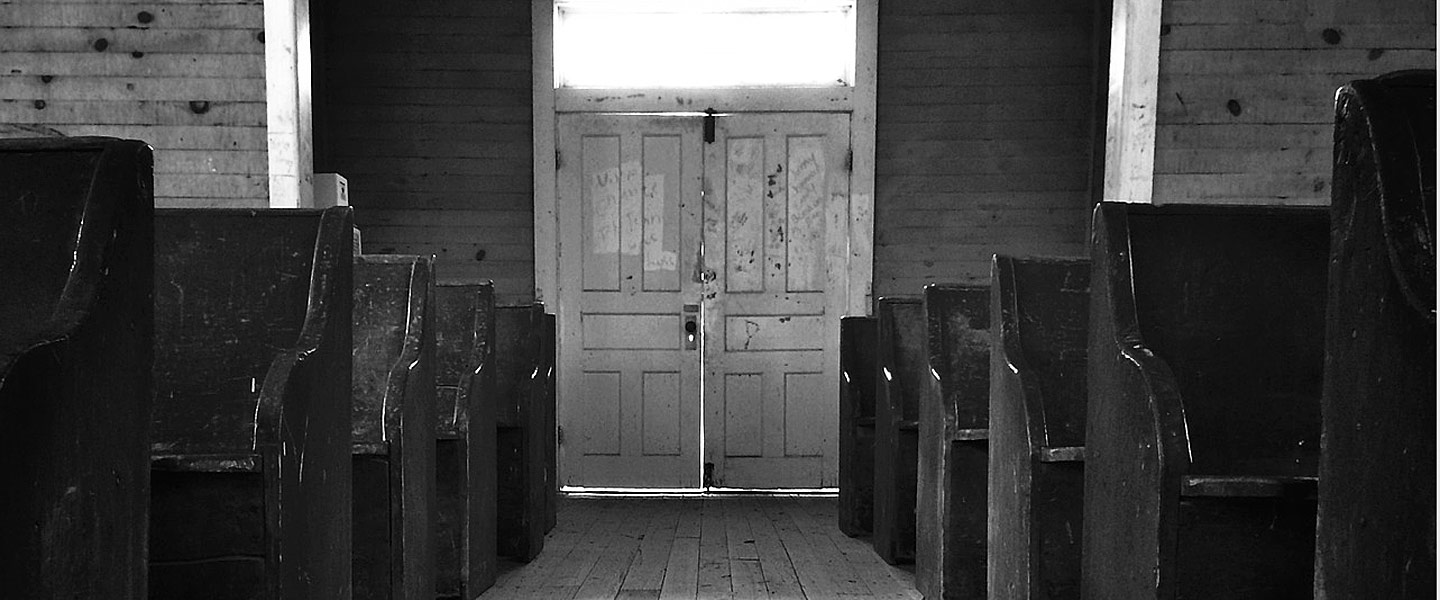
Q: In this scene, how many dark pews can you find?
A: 12